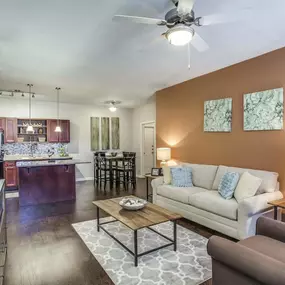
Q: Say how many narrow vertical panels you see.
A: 3